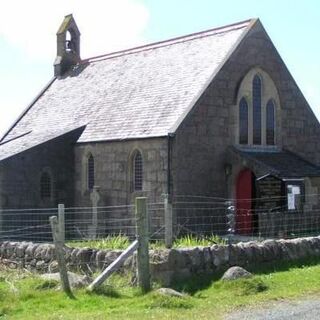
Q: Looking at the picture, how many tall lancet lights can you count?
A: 3